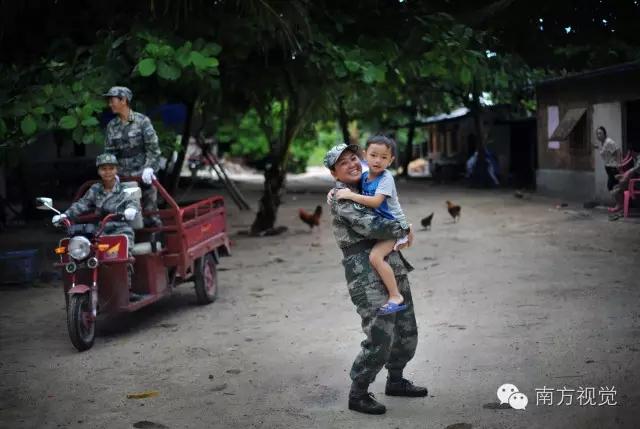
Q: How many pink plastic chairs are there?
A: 2